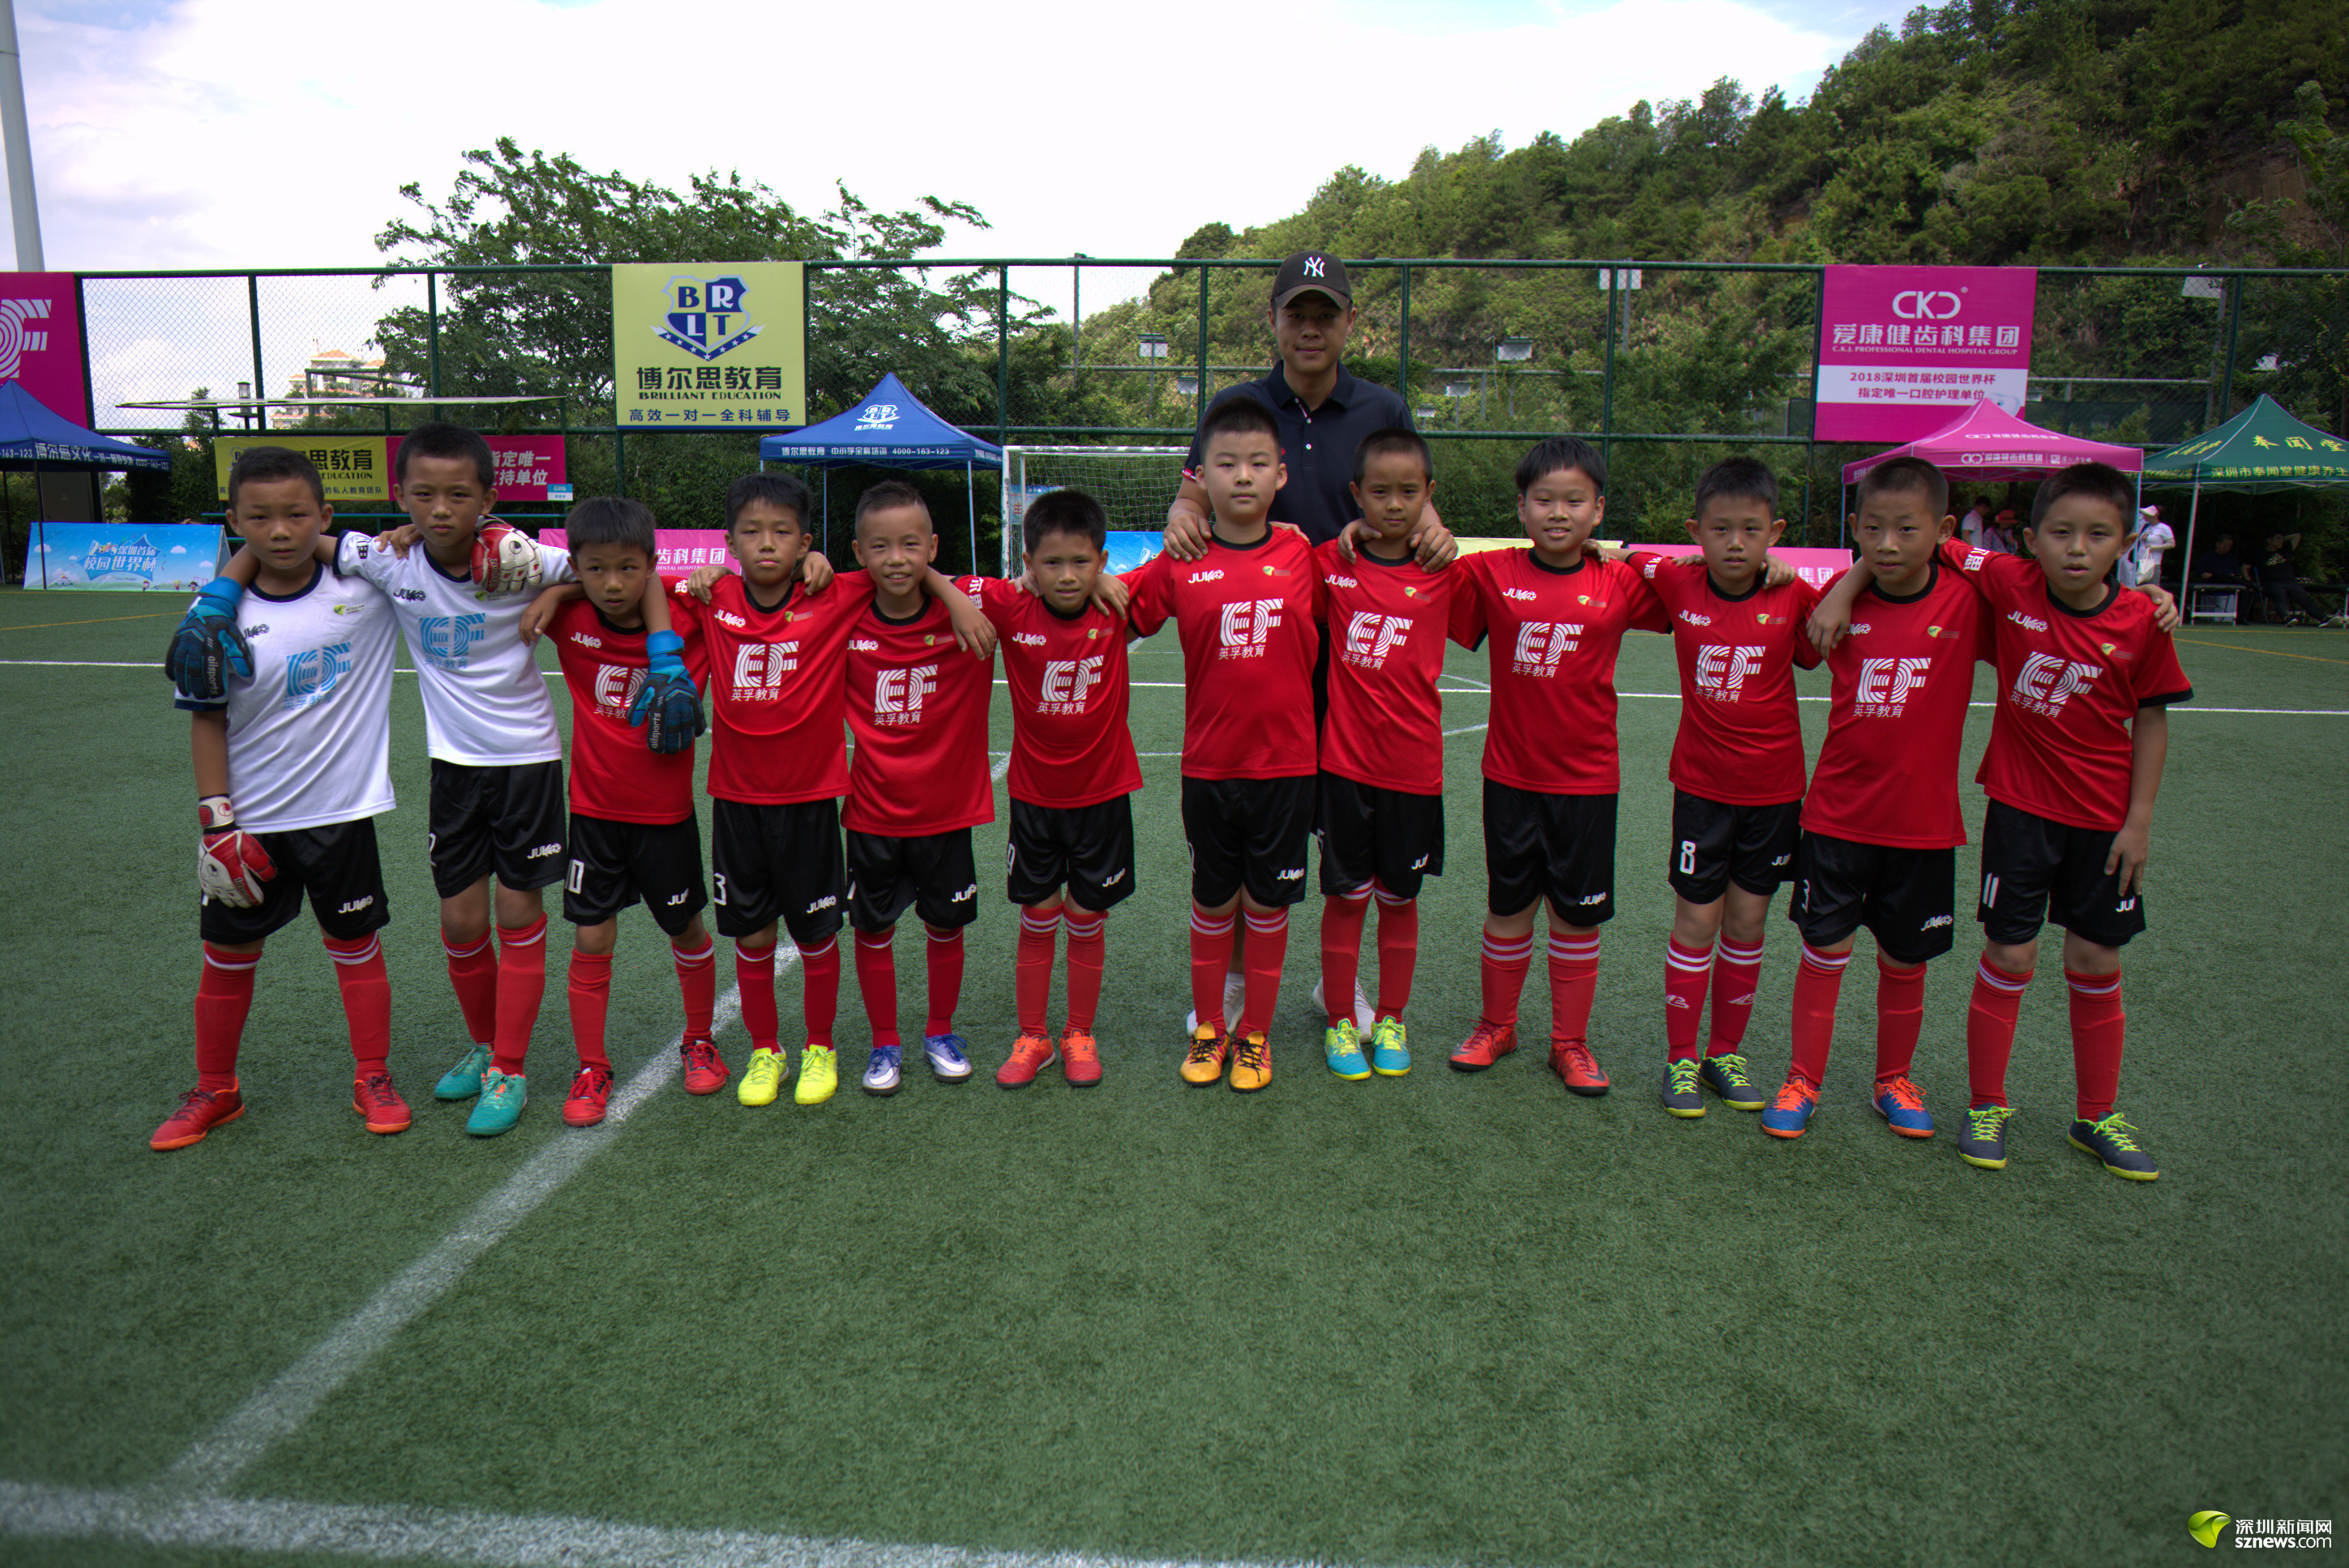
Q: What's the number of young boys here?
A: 12